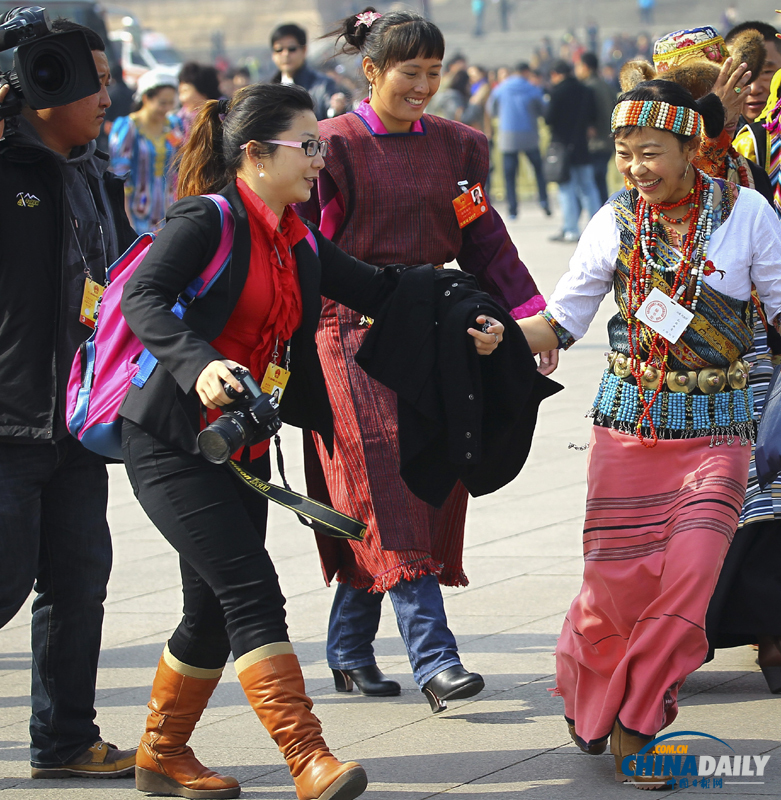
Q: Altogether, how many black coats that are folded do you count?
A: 1